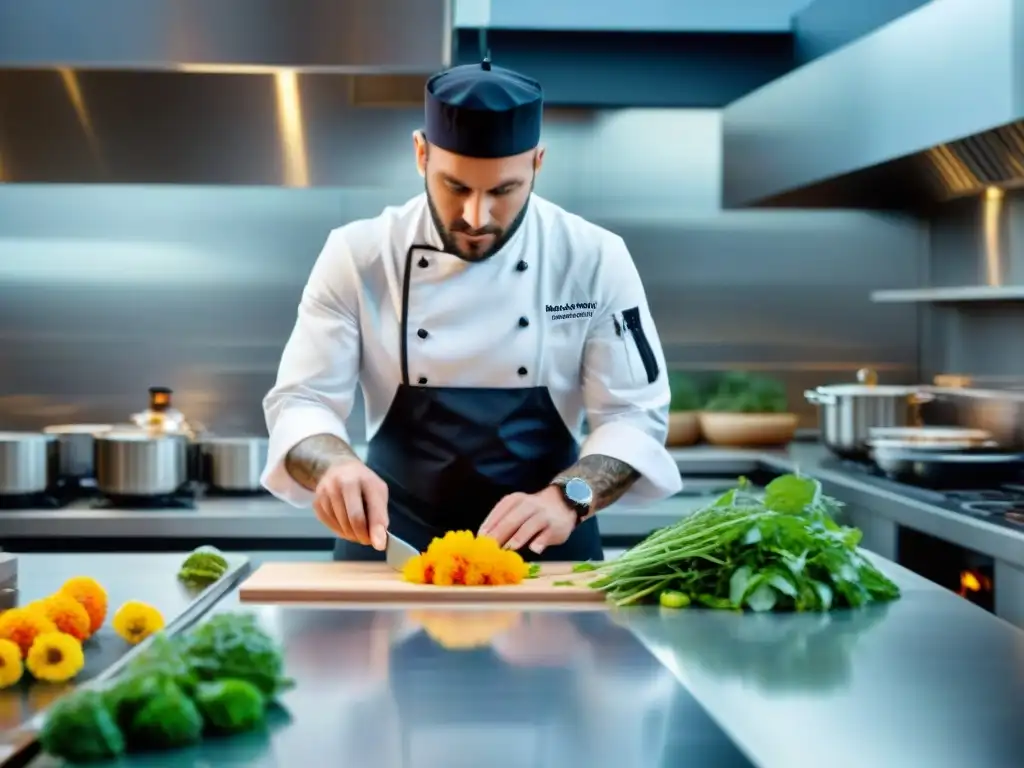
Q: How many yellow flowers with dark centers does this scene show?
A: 3